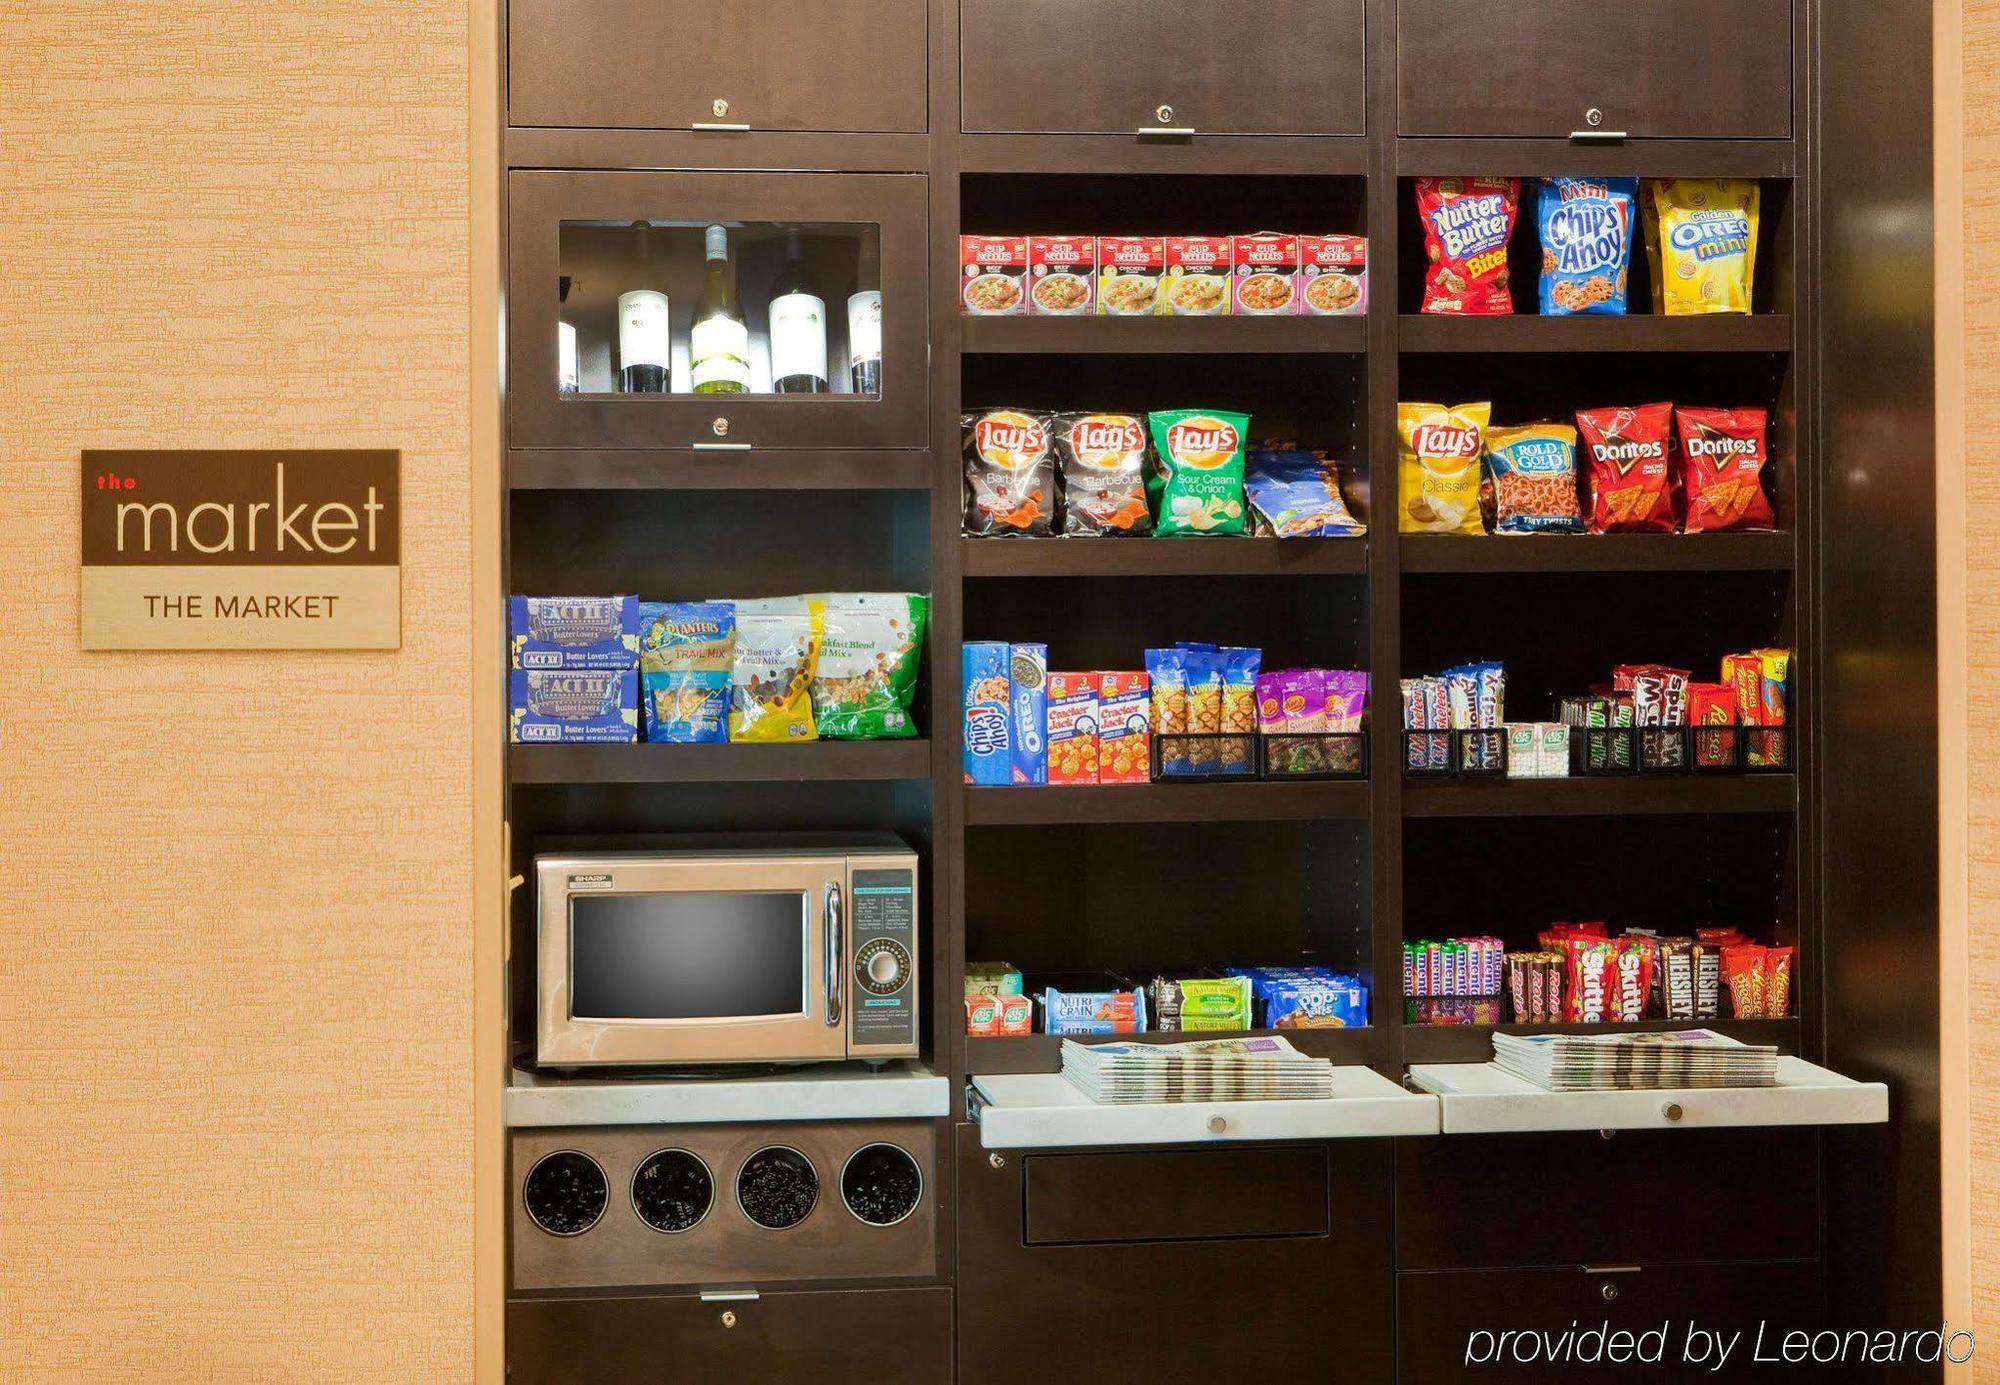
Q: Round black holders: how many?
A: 4